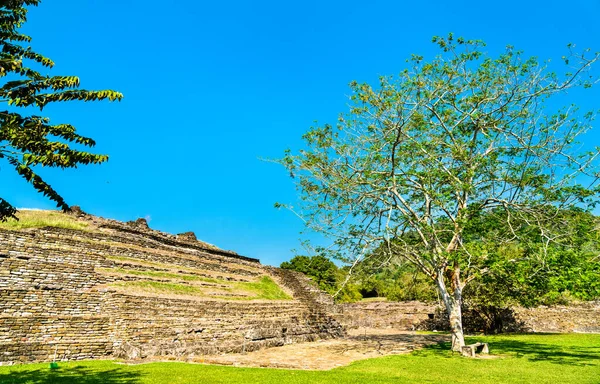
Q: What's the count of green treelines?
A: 1